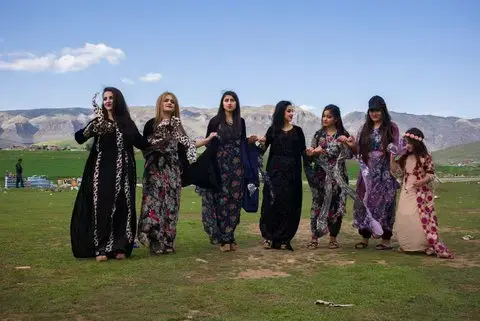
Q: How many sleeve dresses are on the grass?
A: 7